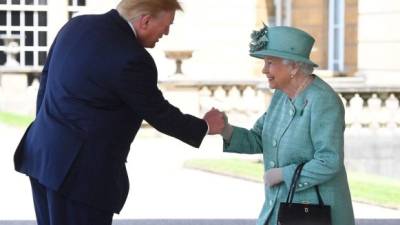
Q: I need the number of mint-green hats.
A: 1